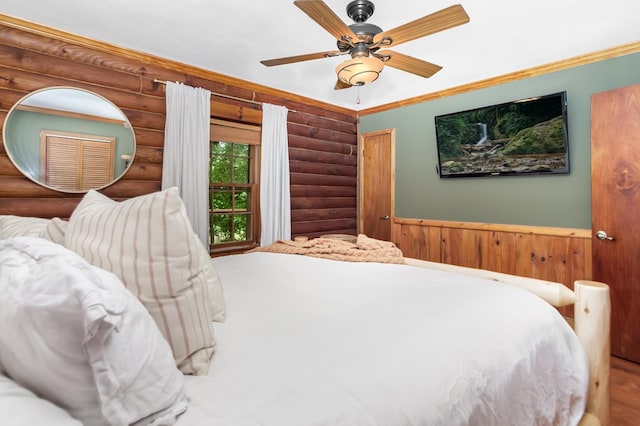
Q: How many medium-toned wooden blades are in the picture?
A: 5